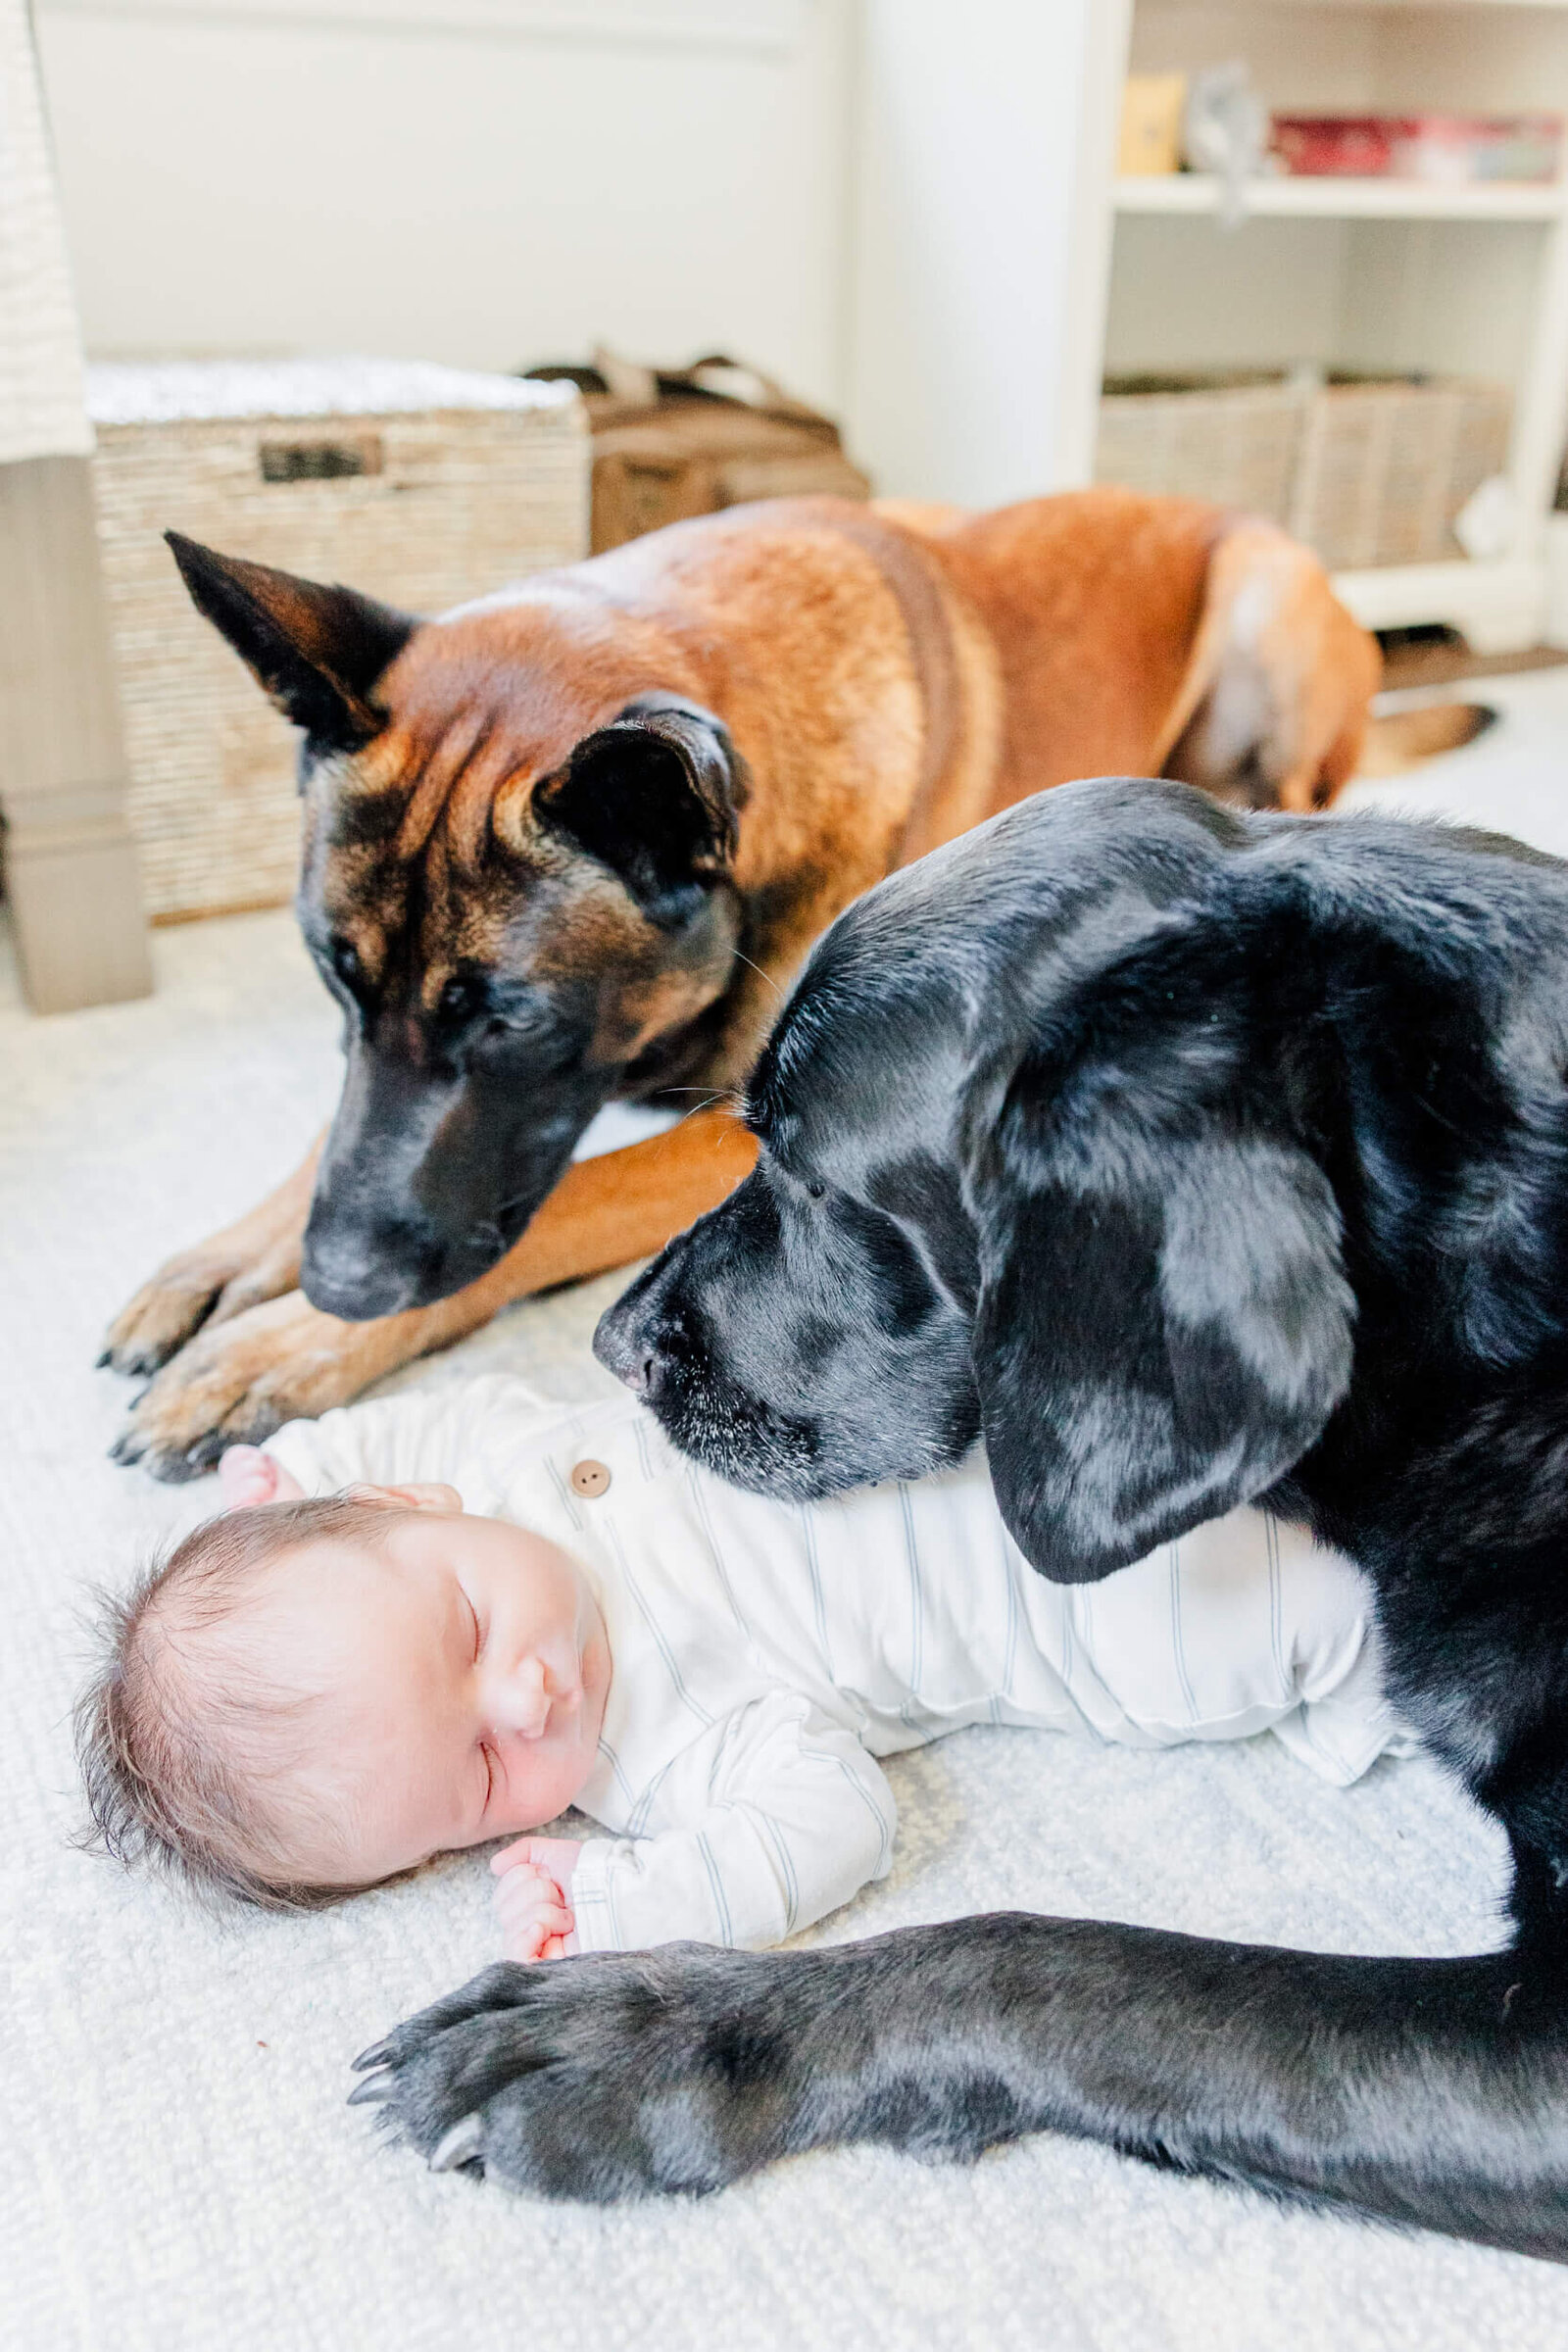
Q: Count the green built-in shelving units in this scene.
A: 0